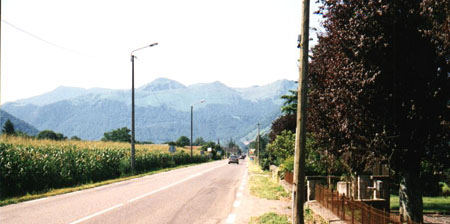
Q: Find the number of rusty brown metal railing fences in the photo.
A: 2